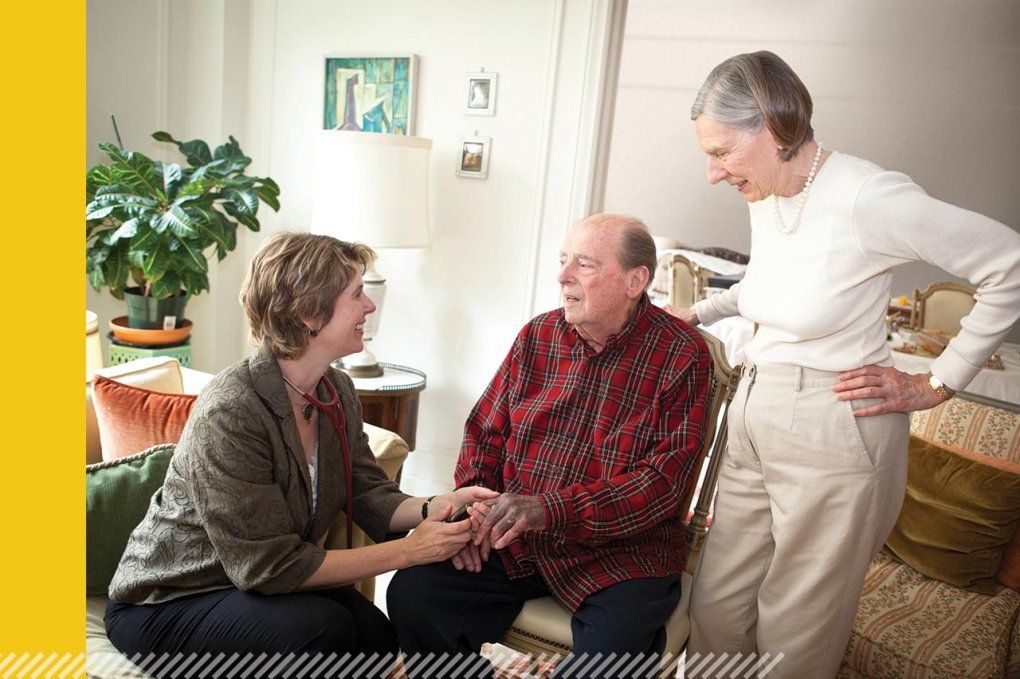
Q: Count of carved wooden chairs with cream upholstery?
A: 3